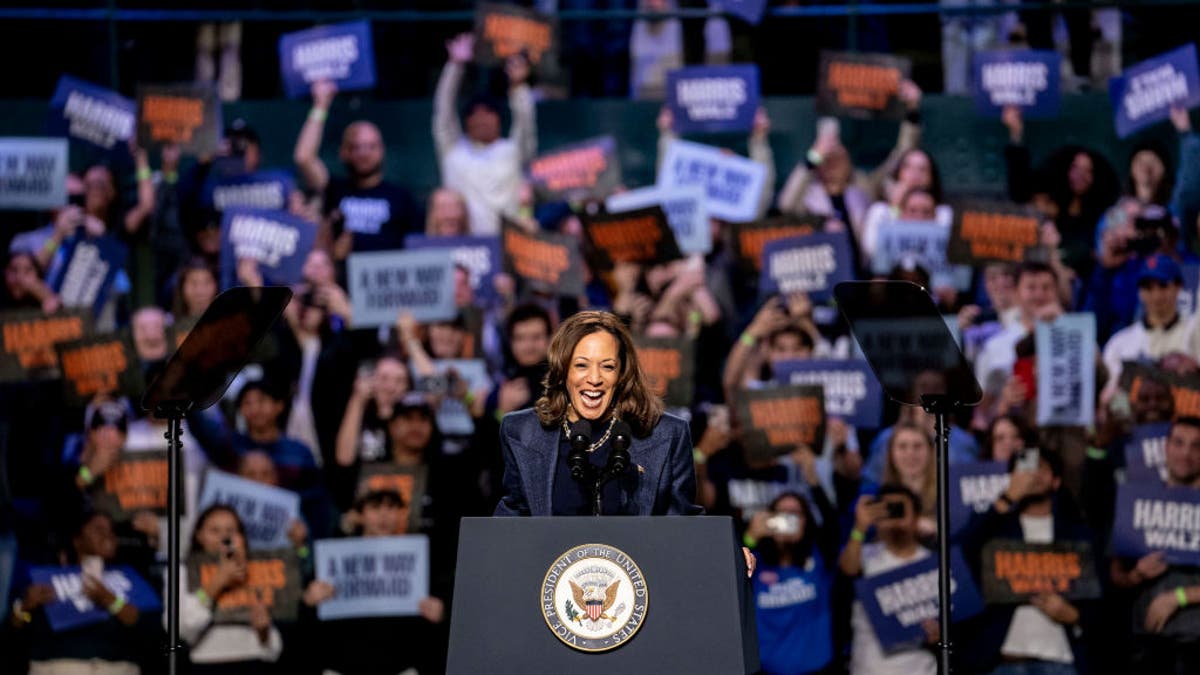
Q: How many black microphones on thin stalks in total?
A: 2